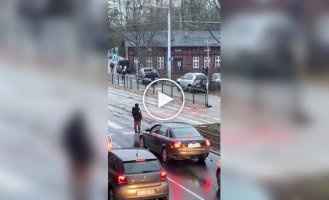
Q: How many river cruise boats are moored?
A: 0